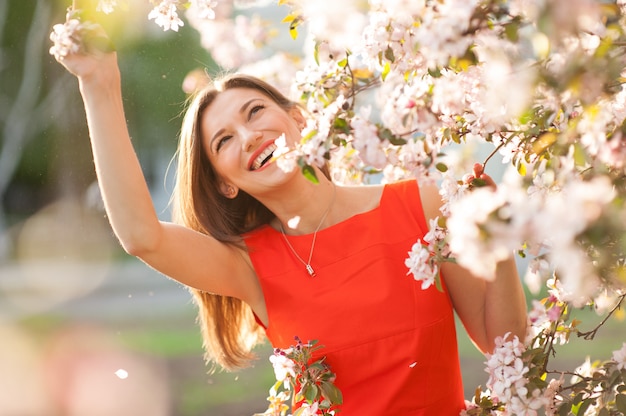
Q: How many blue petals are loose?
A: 0